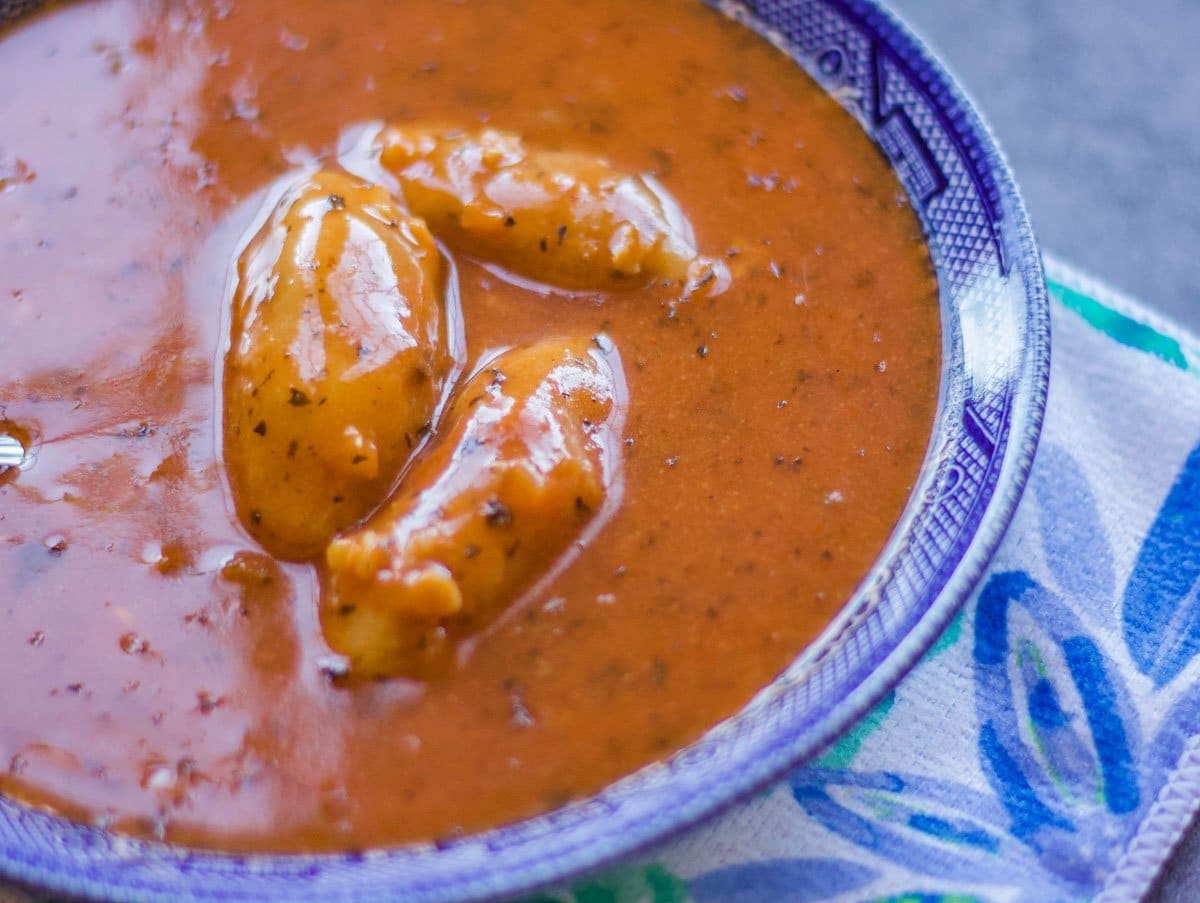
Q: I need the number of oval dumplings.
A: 3